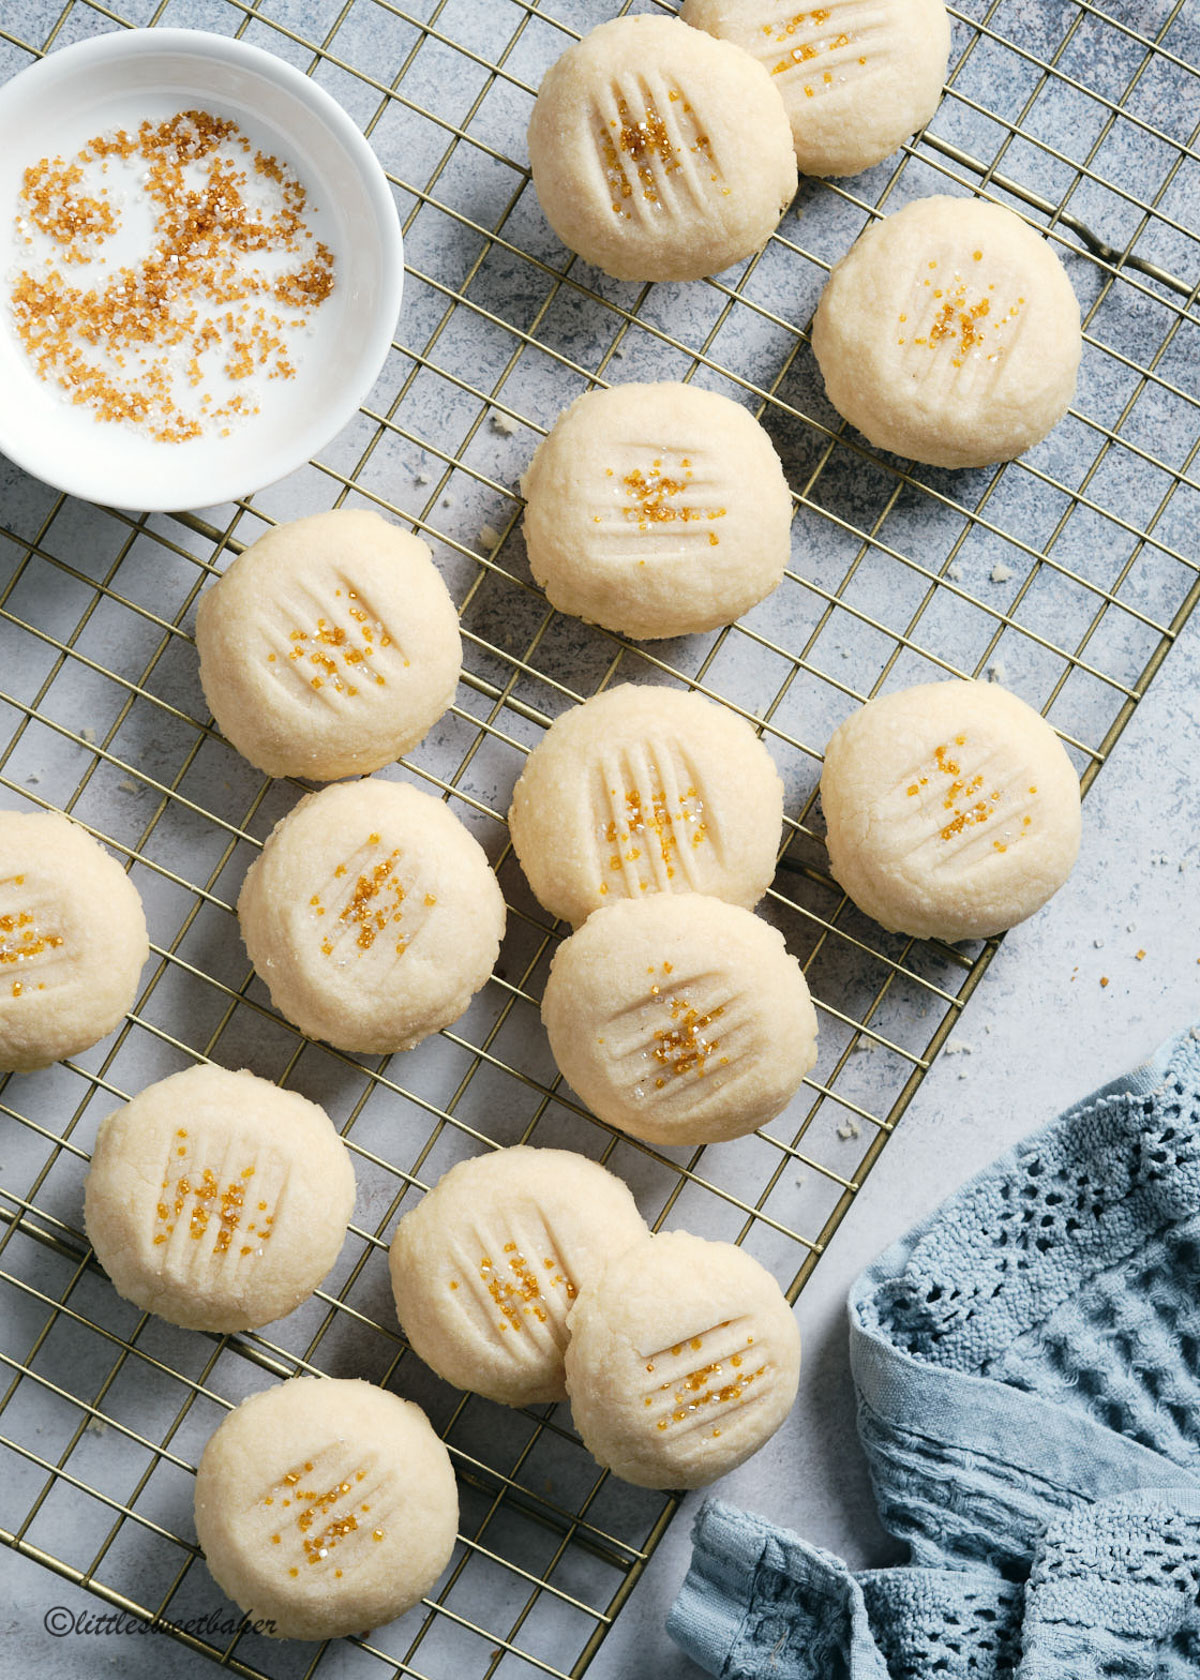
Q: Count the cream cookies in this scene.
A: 14